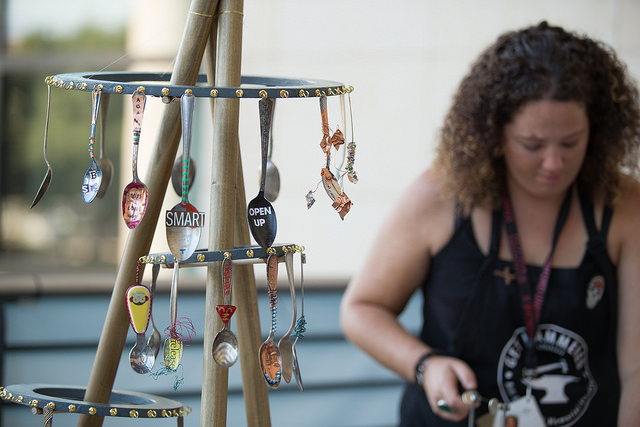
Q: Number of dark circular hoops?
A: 3